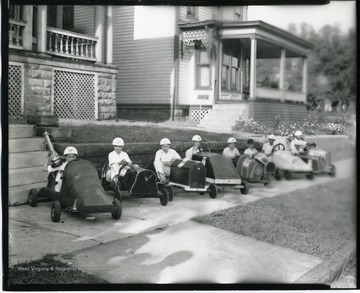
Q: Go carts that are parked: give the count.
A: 8